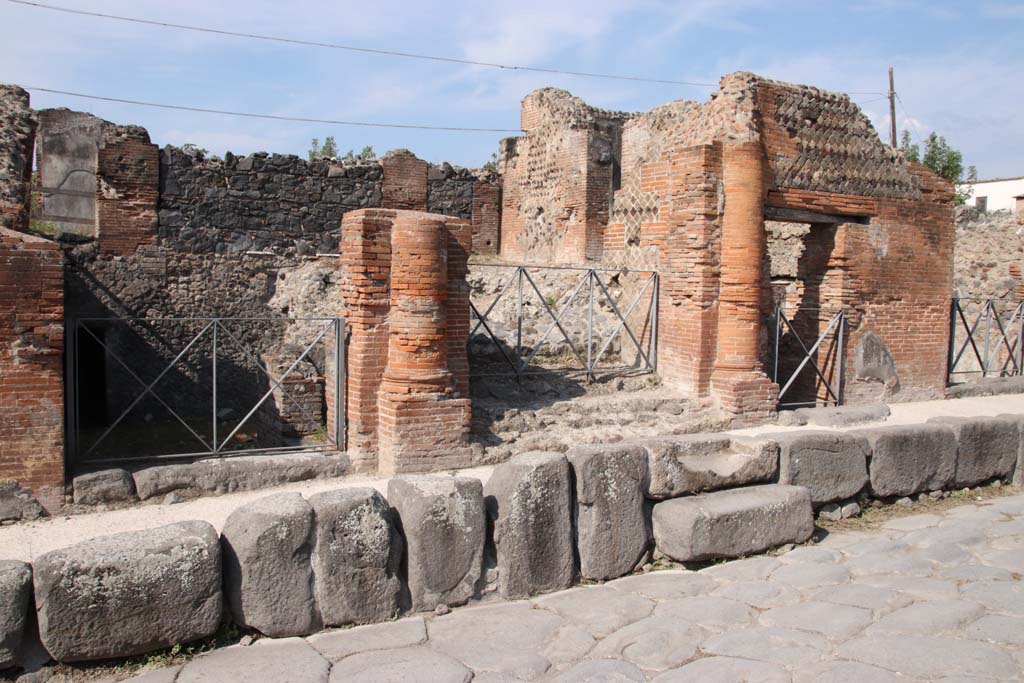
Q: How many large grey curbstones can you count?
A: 13